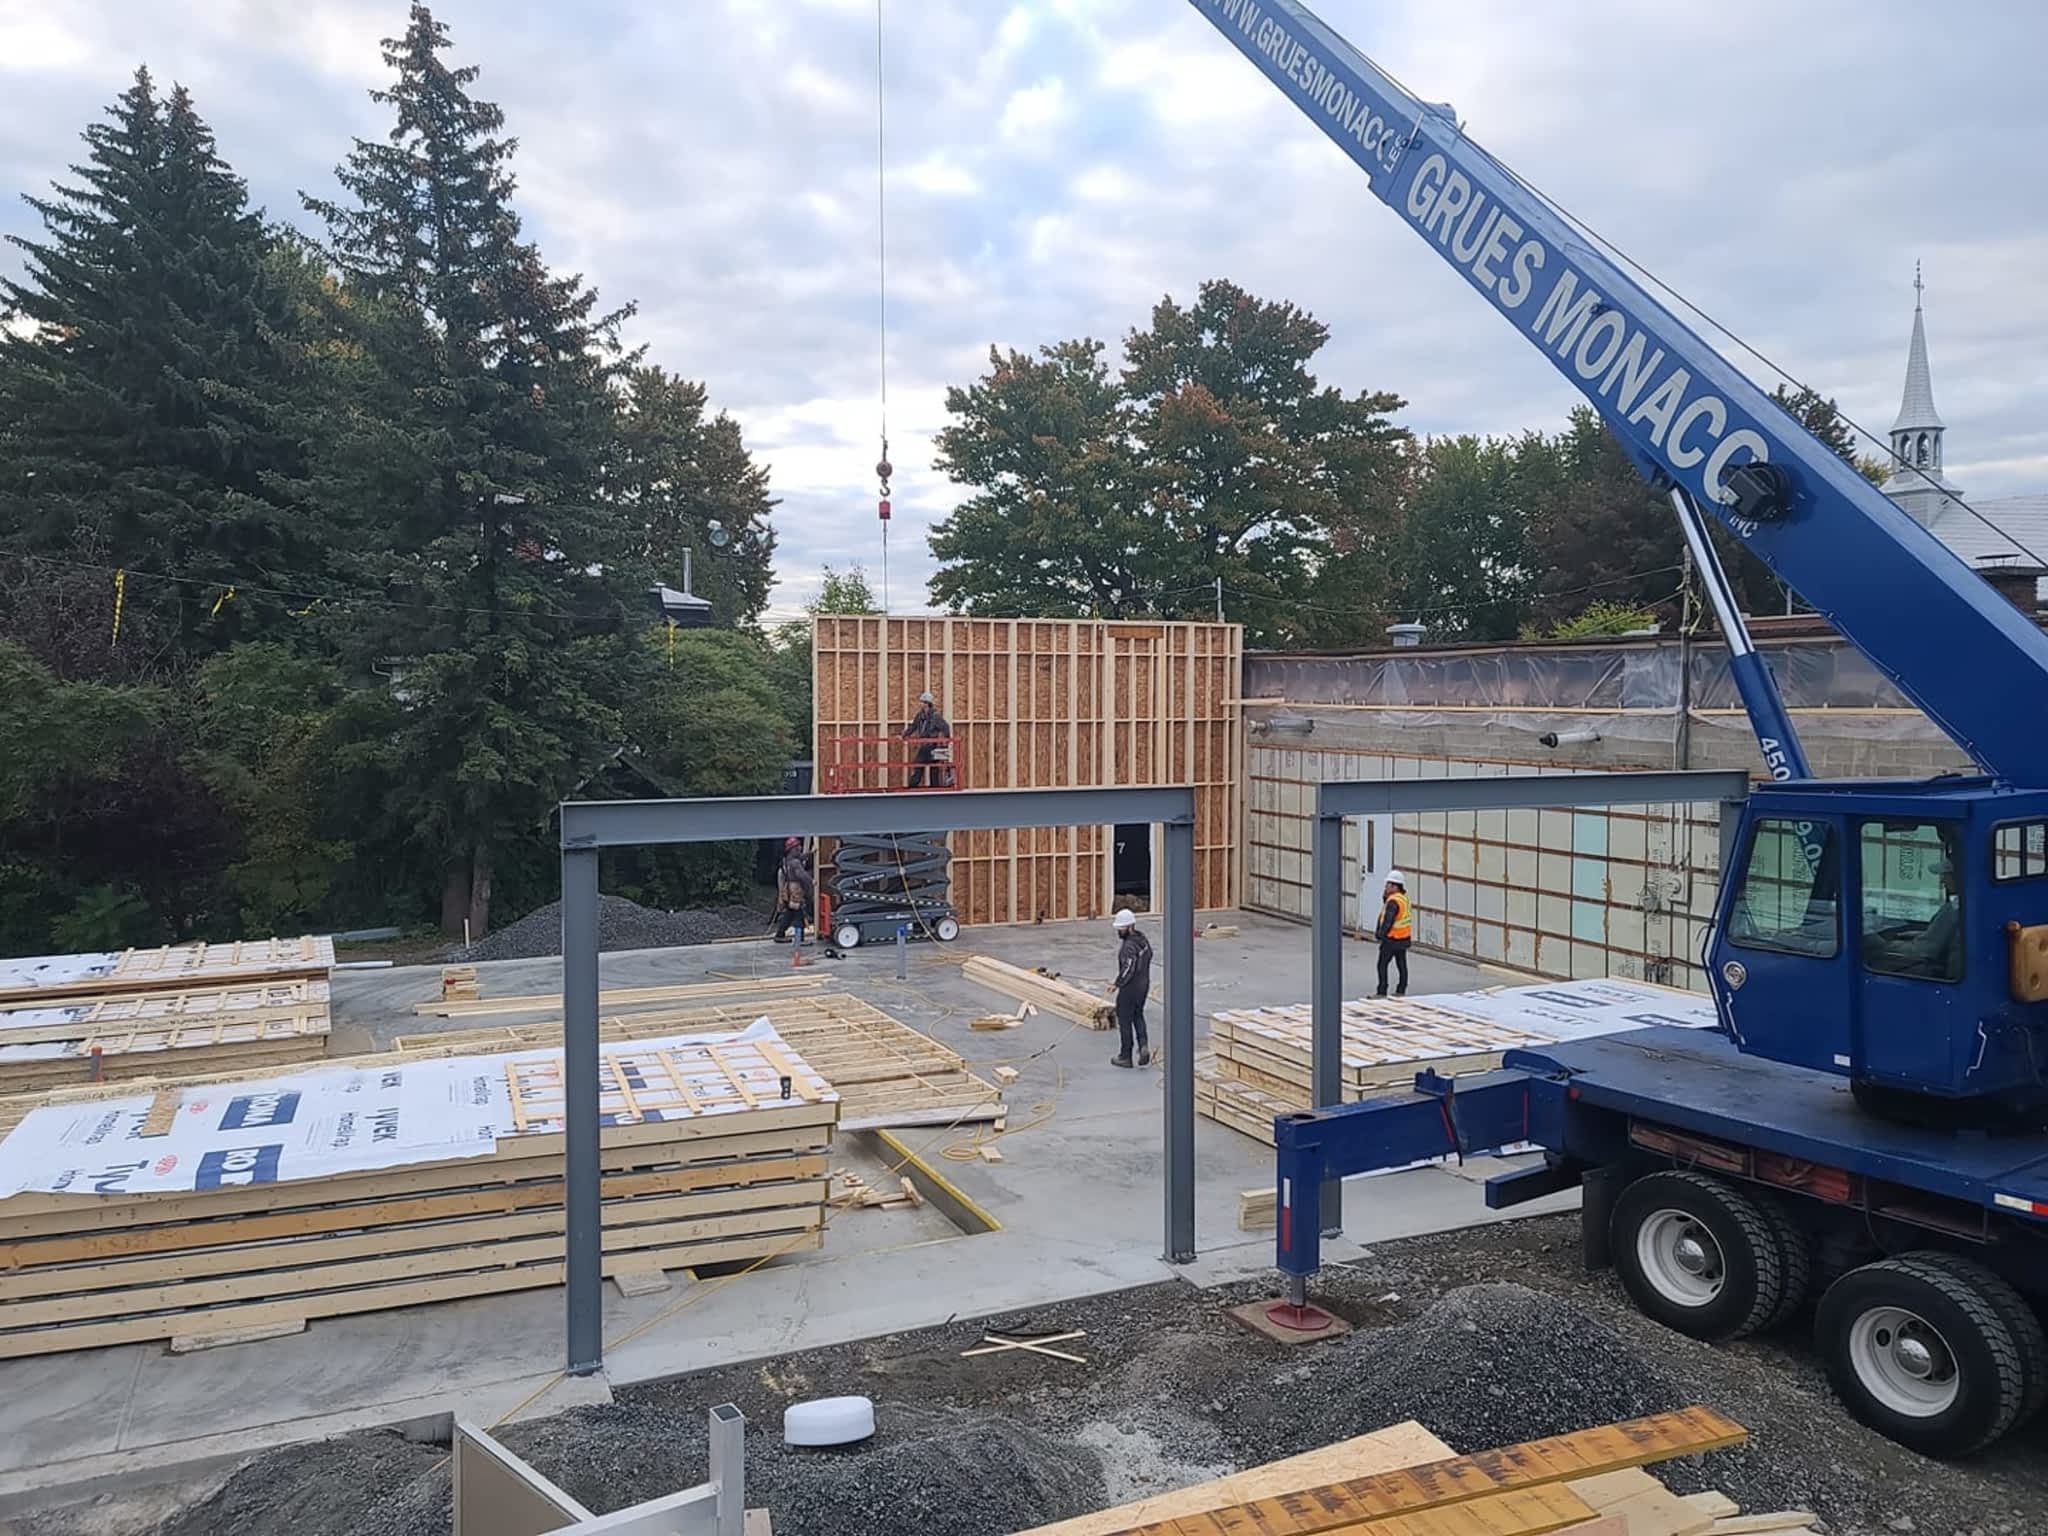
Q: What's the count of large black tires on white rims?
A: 2